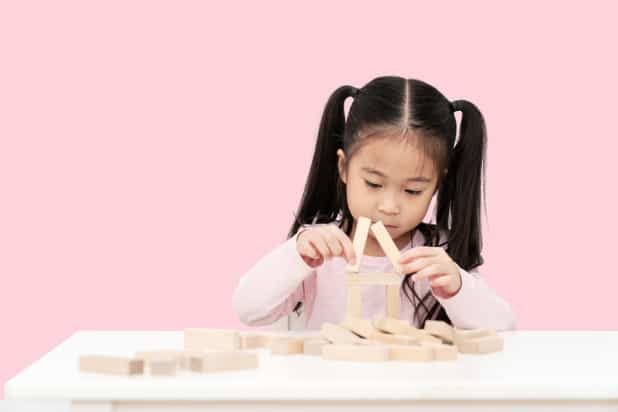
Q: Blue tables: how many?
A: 0